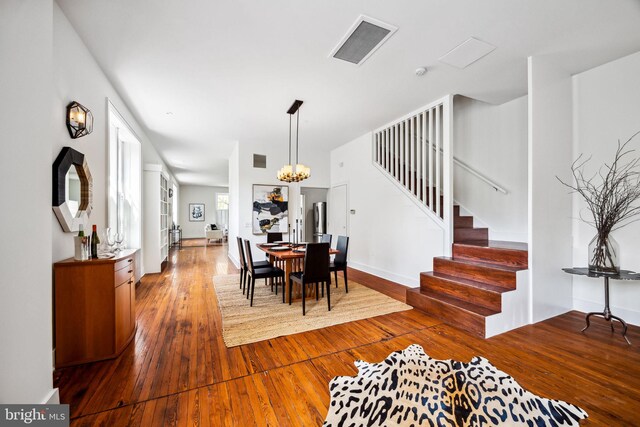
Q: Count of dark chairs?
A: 6